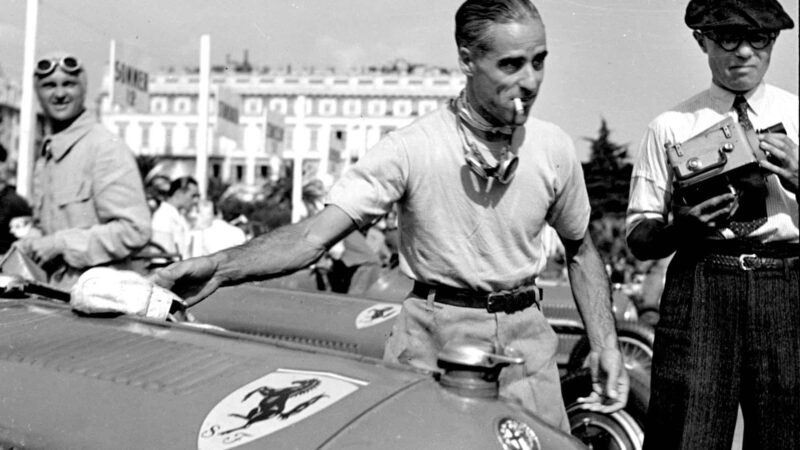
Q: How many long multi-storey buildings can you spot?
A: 1